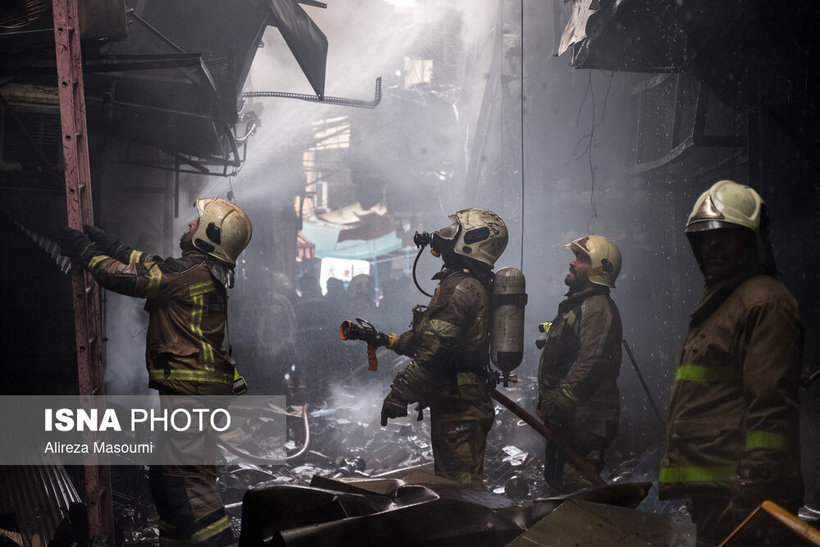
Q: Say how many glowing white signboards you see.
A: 1